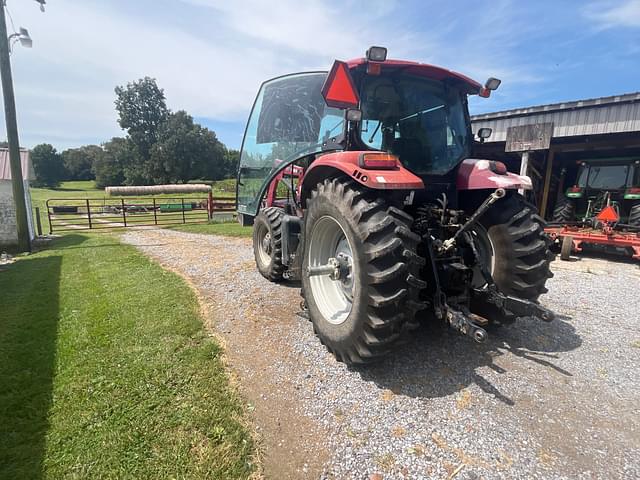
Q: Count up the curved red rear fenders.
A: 2